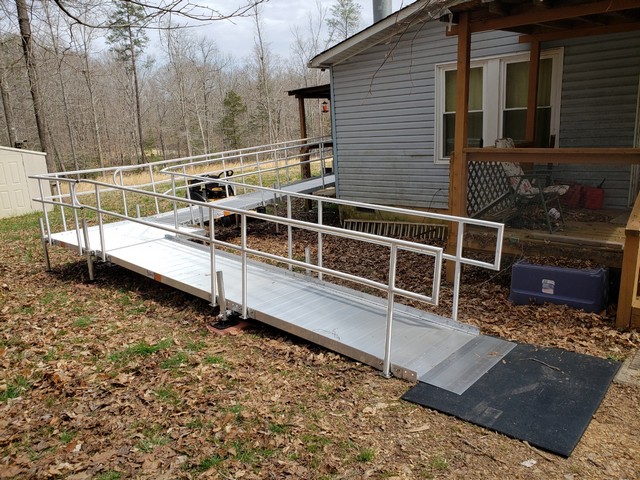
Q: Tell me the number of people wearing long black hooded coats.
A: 0